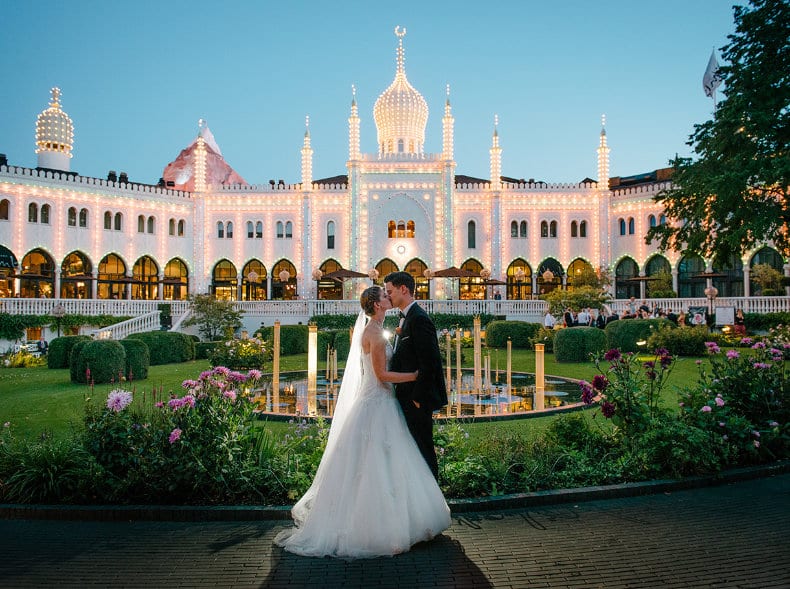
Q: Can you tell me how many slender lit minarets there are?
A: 6